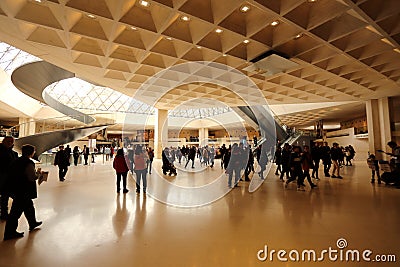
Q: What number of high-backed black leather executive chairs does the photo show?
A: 0